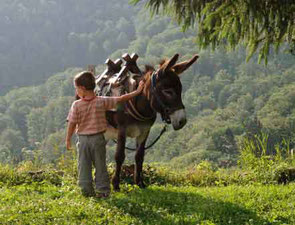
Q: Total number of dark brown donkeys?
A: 1